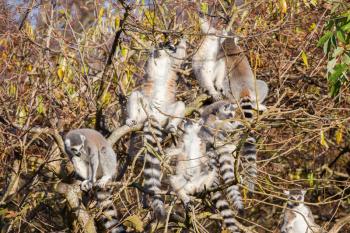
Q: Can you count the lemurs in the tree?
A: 7